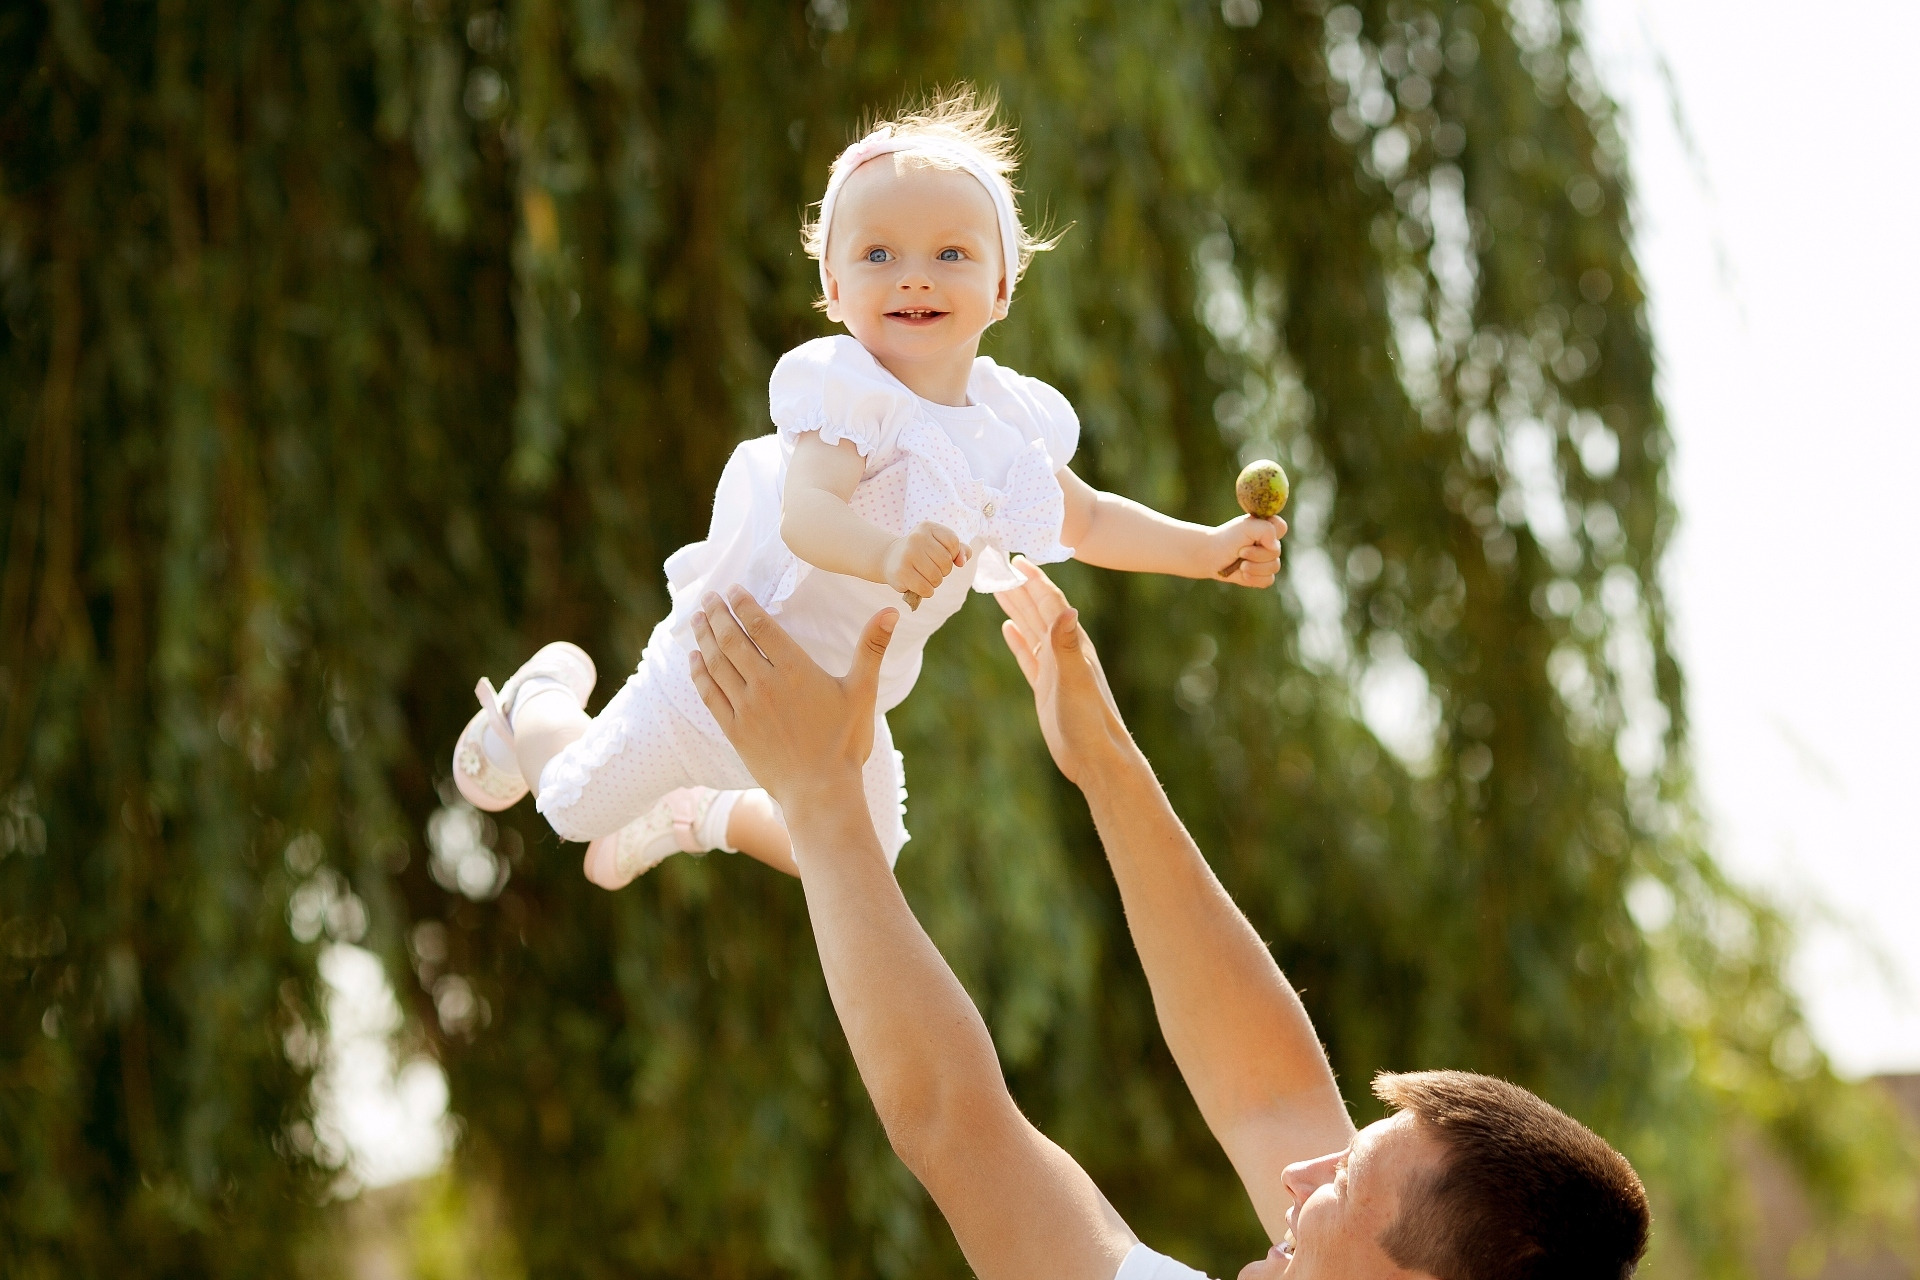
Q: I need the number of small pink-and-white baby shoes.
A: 2